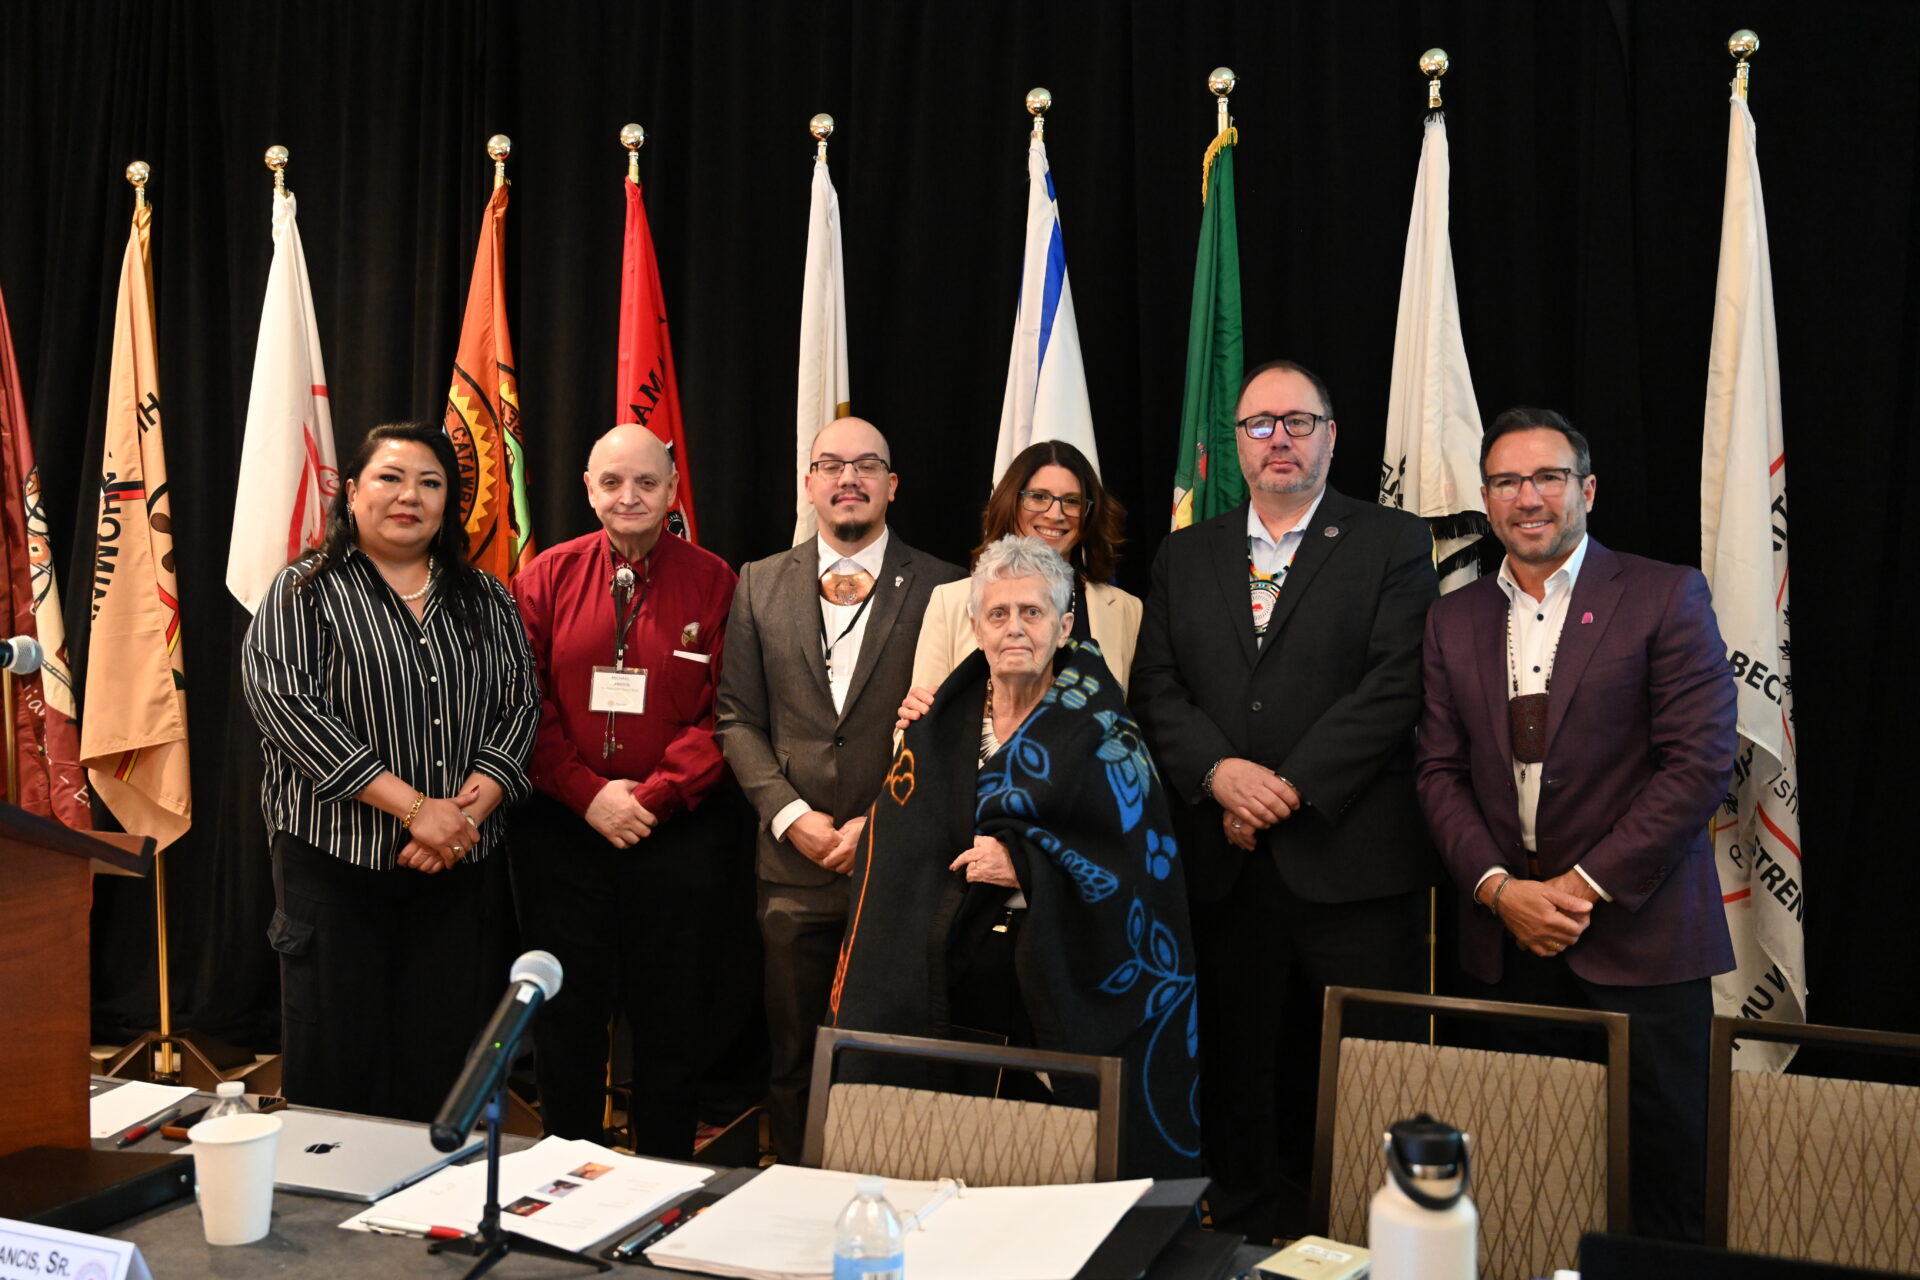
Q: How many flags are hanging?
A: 10